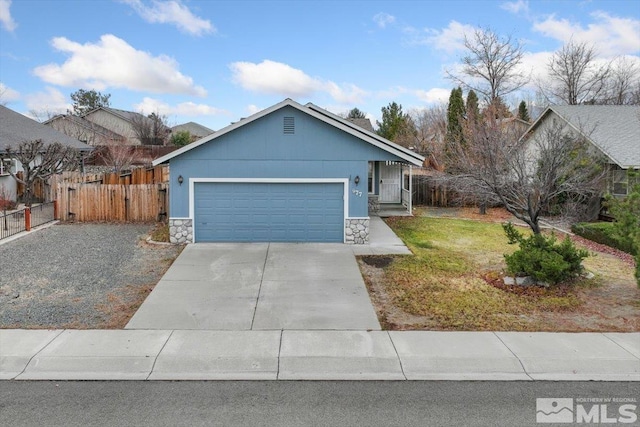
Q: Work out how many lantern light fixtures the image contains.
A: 2